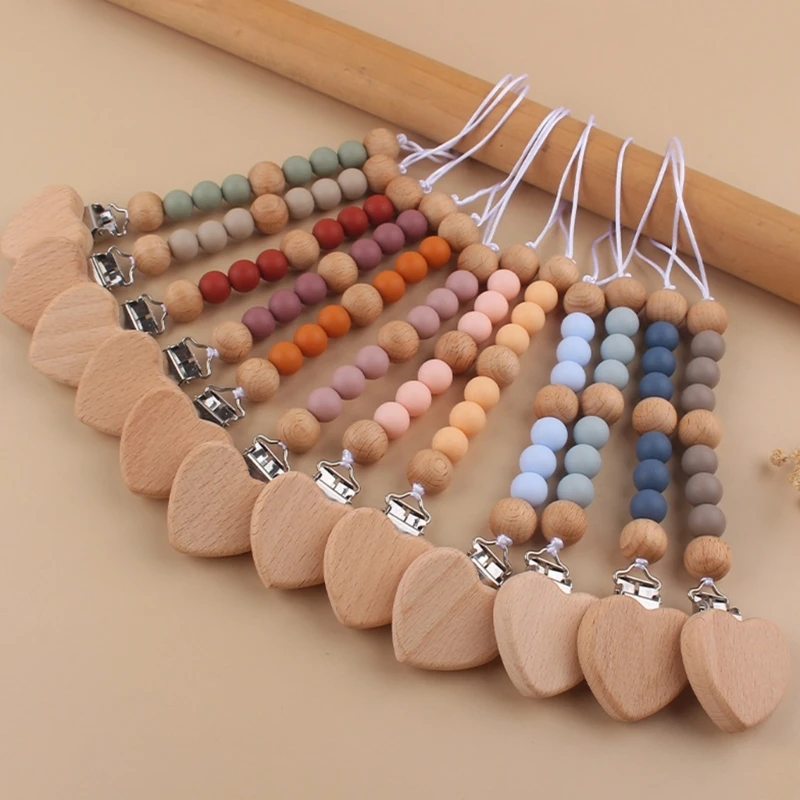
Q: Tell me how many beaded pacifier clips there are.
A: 12